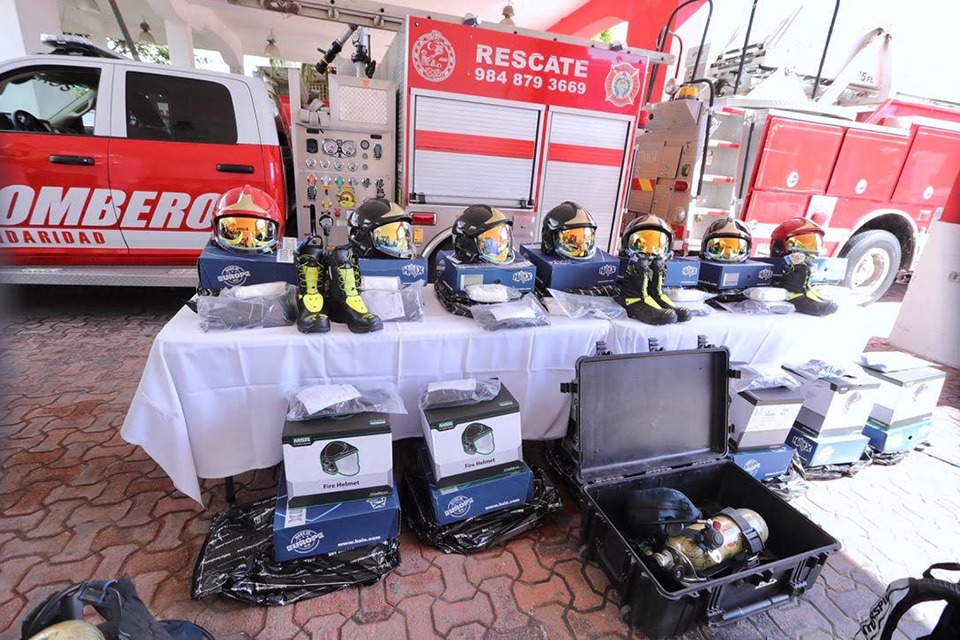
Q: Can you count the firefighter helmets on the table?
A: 7